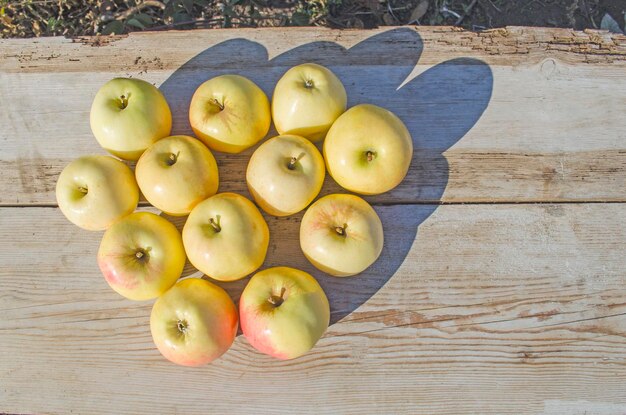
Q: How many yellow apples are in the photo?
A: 12